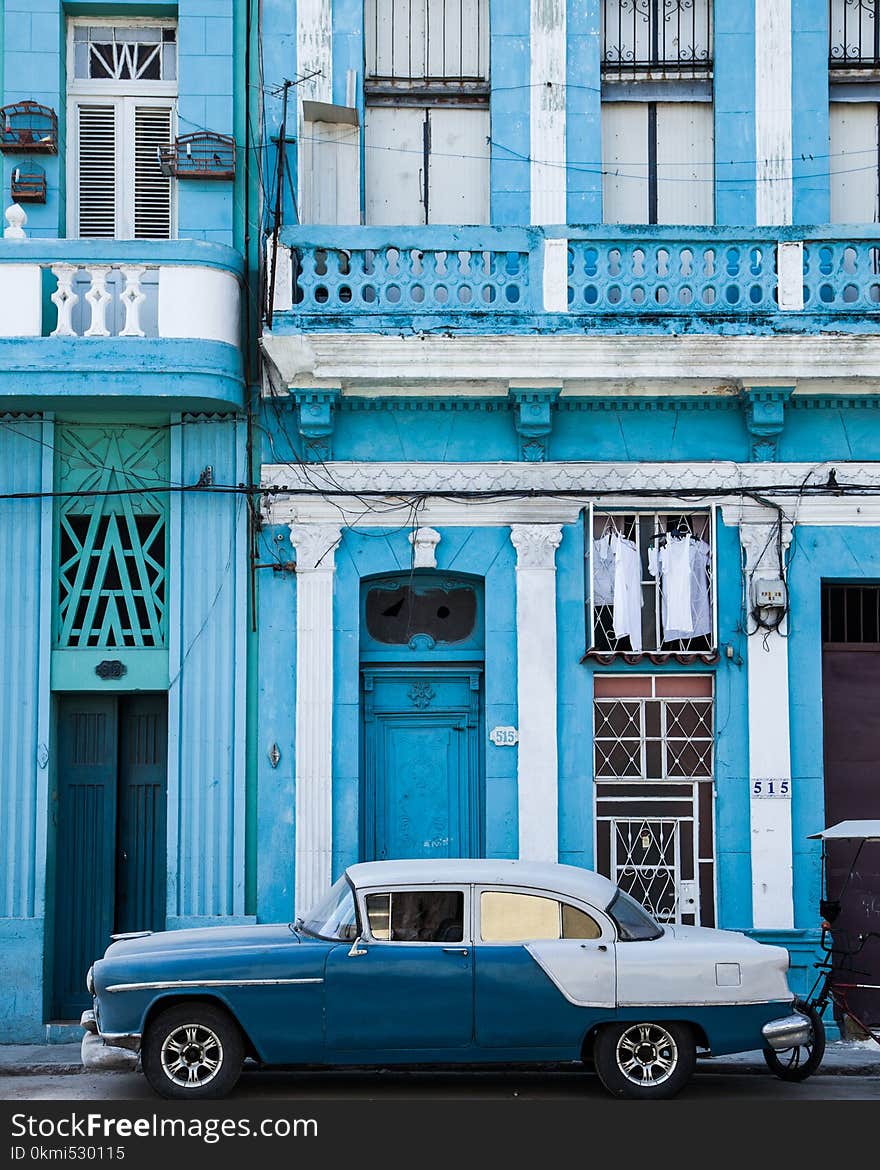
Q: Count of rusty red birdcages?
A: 3